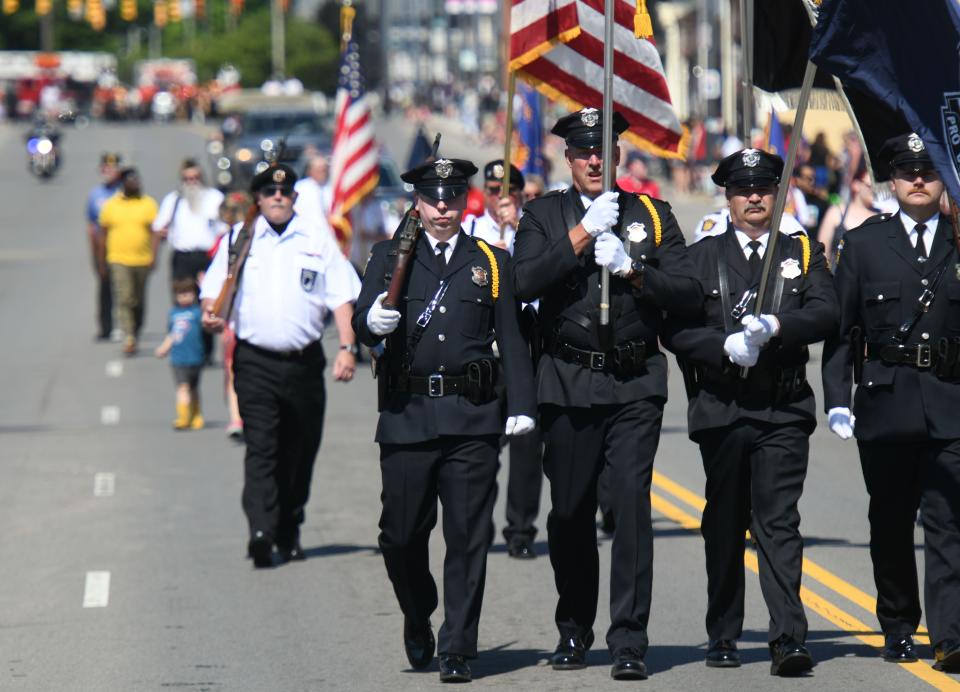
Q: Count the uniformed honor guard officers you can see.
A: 4